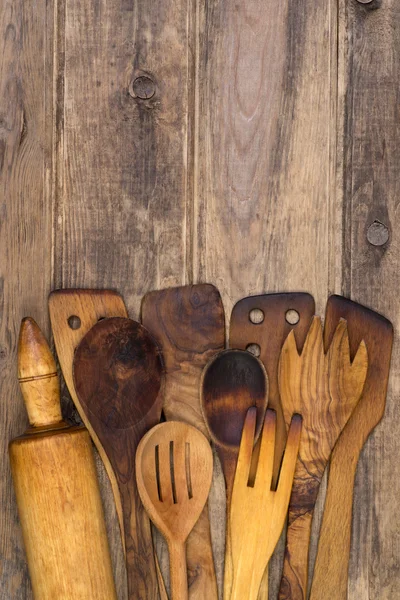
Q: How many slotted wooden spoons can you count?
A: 1